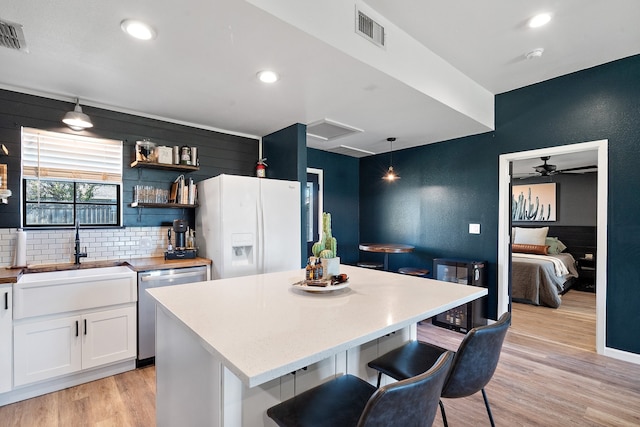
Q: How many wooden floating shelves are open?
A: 2